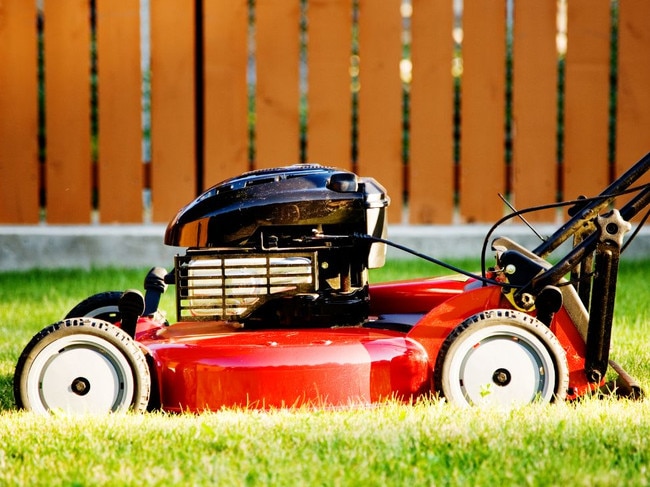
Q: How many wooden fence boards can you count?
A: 13